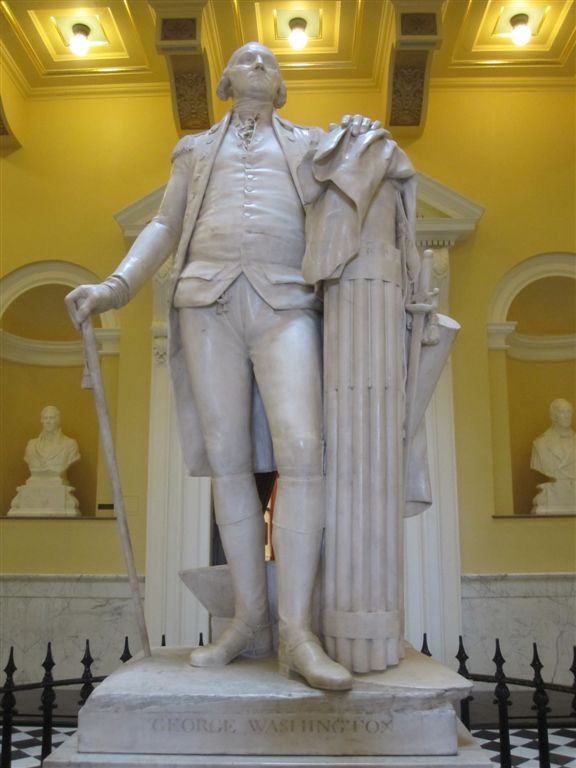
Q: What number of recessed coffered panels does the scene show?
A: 3